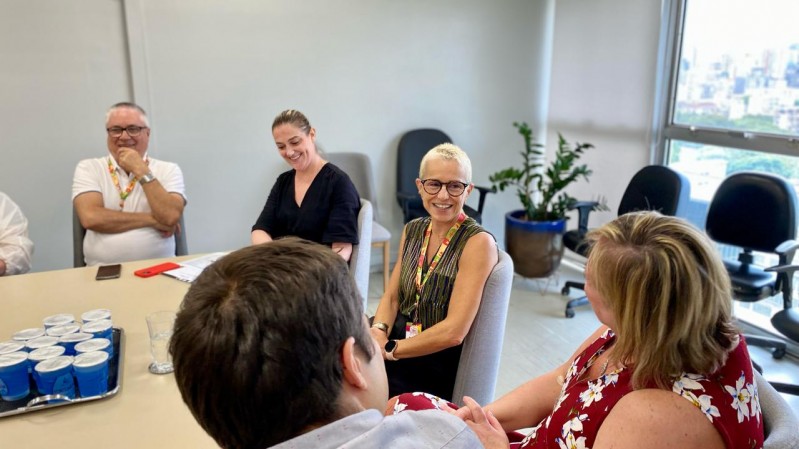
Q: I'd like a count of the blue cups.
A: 13